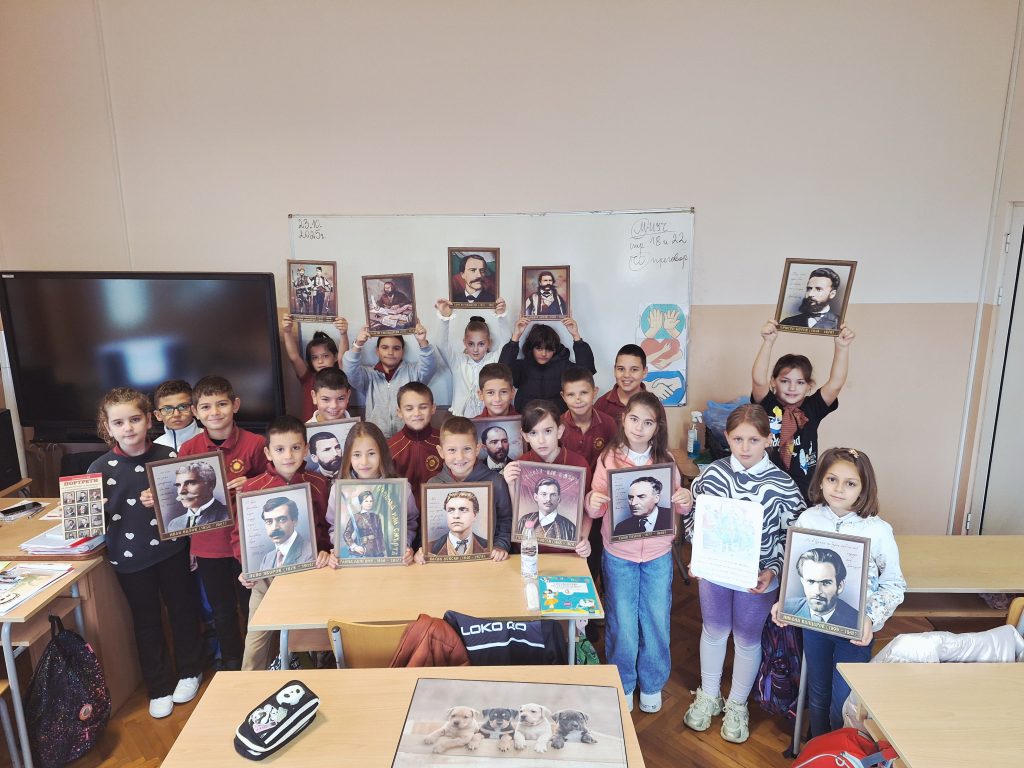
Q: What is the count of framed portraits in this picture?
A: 14